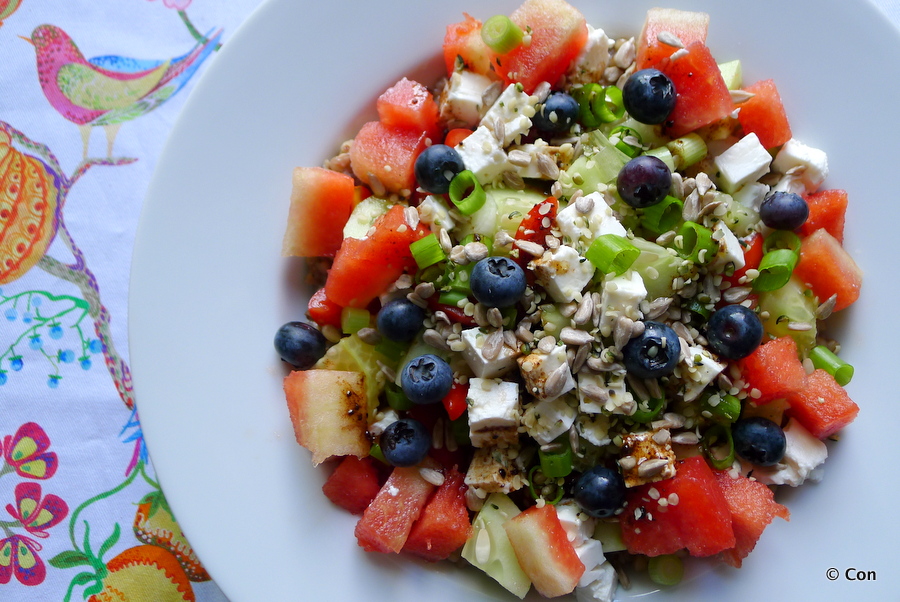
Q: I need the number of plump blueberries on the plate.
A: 14